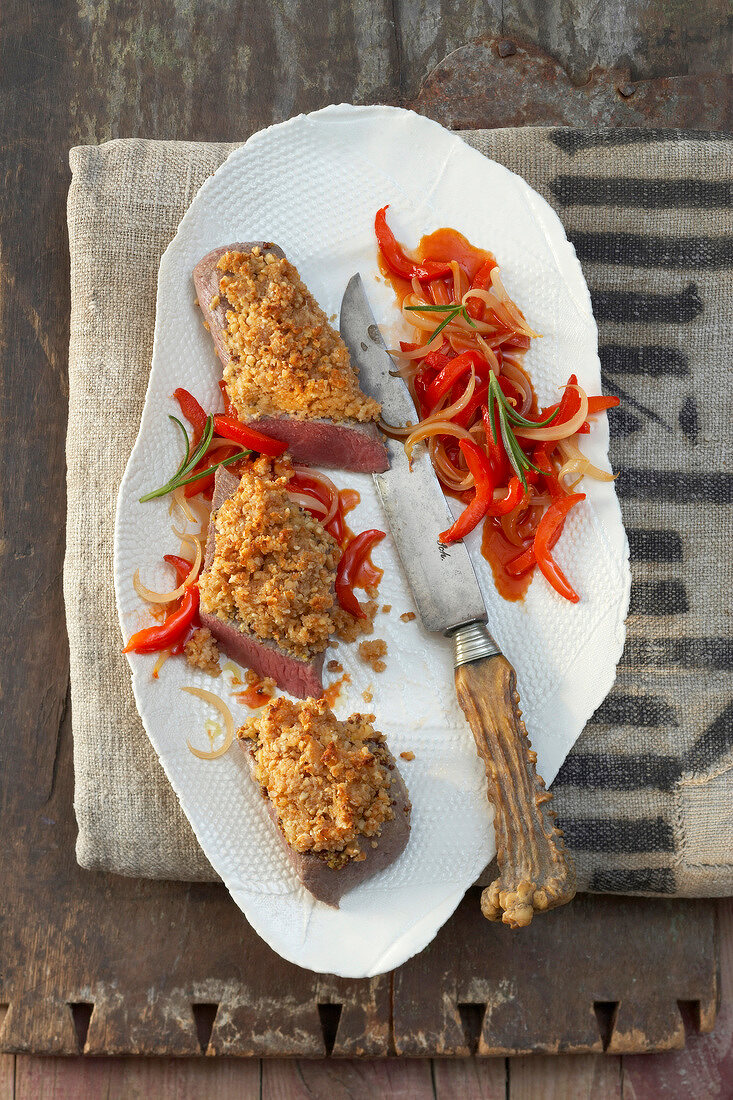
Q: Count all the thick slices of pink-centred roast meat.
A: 3